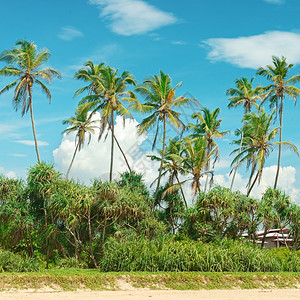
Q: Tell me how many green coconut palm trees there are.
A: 11